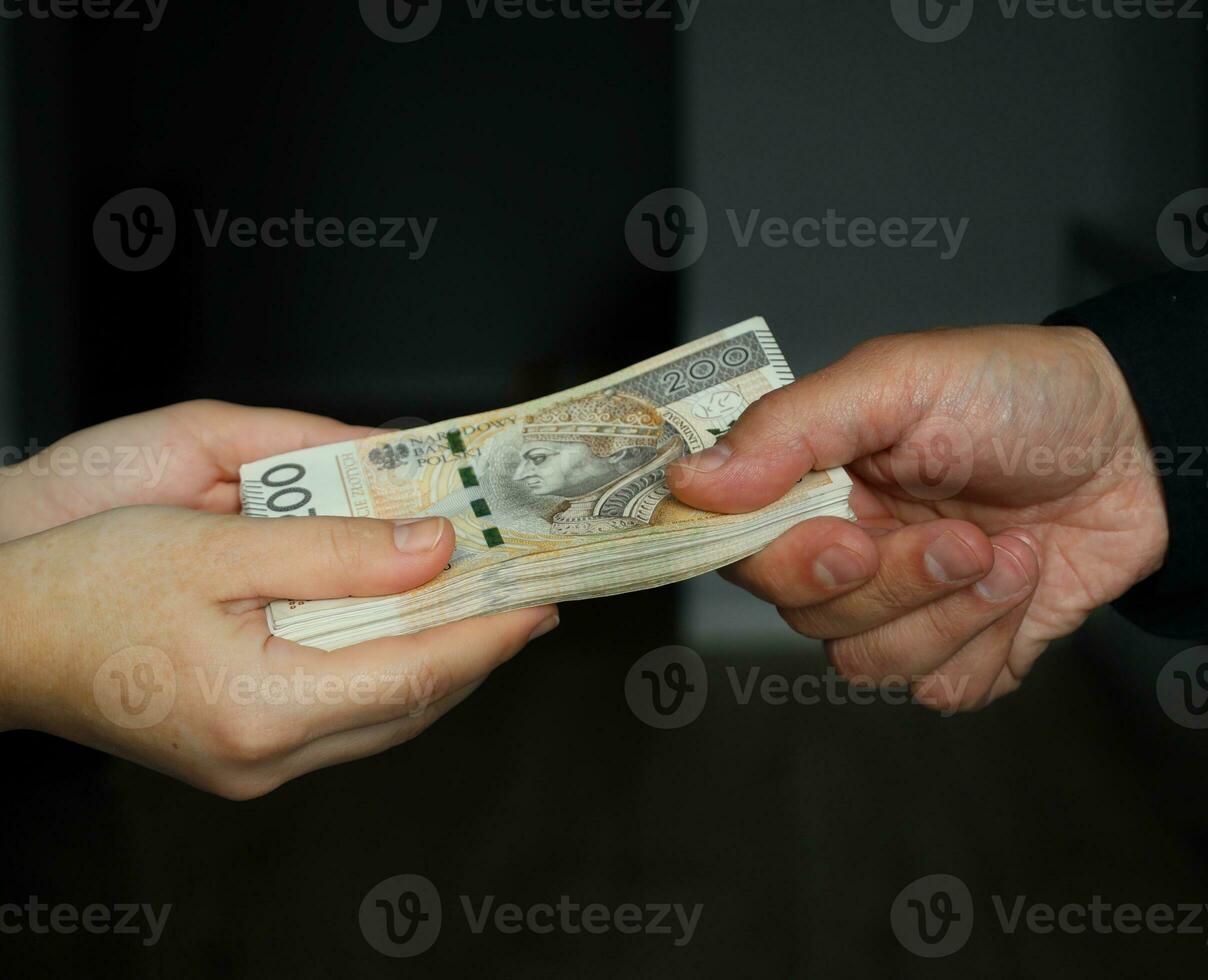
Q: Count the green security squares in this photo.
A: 4